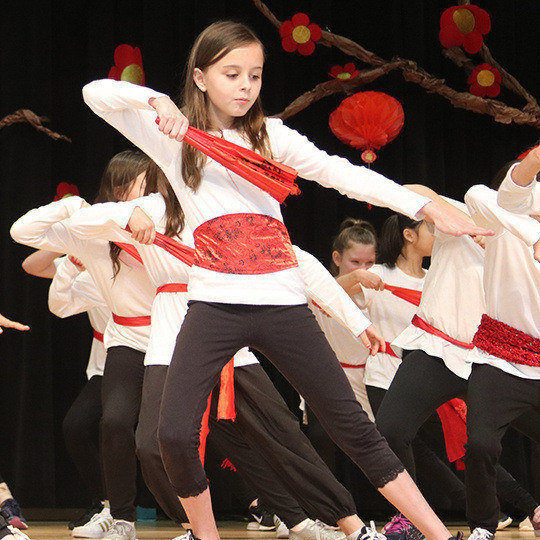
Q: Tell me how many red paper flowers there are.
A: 6